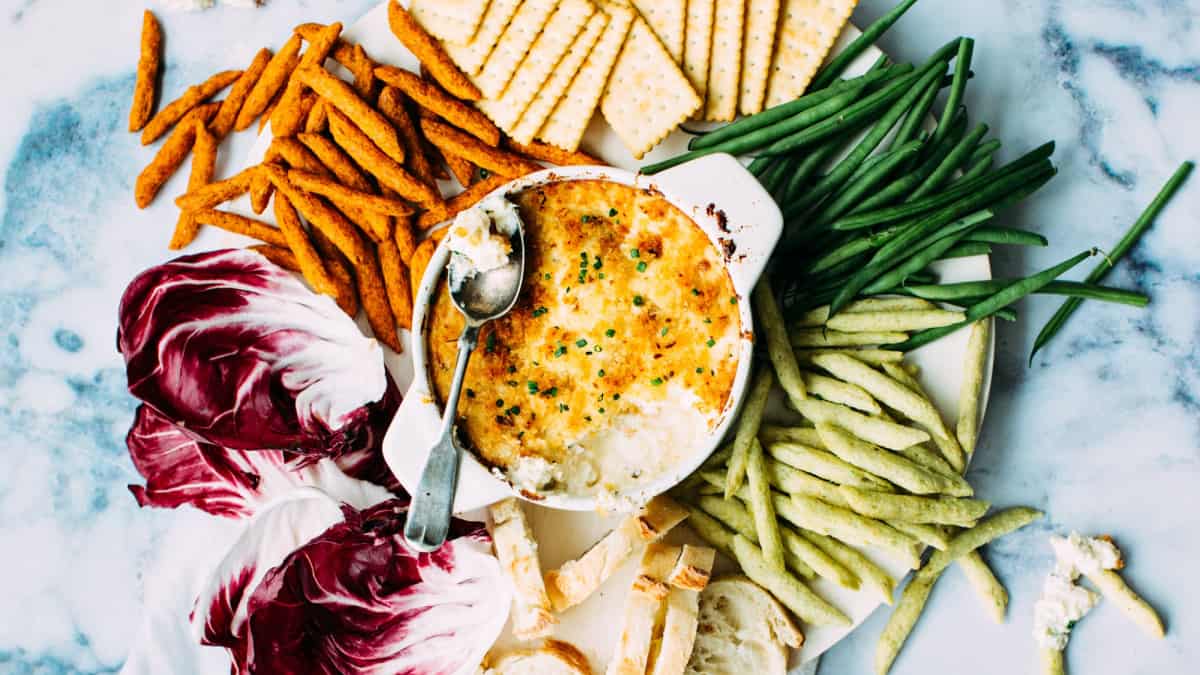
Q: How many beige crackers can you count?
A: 12